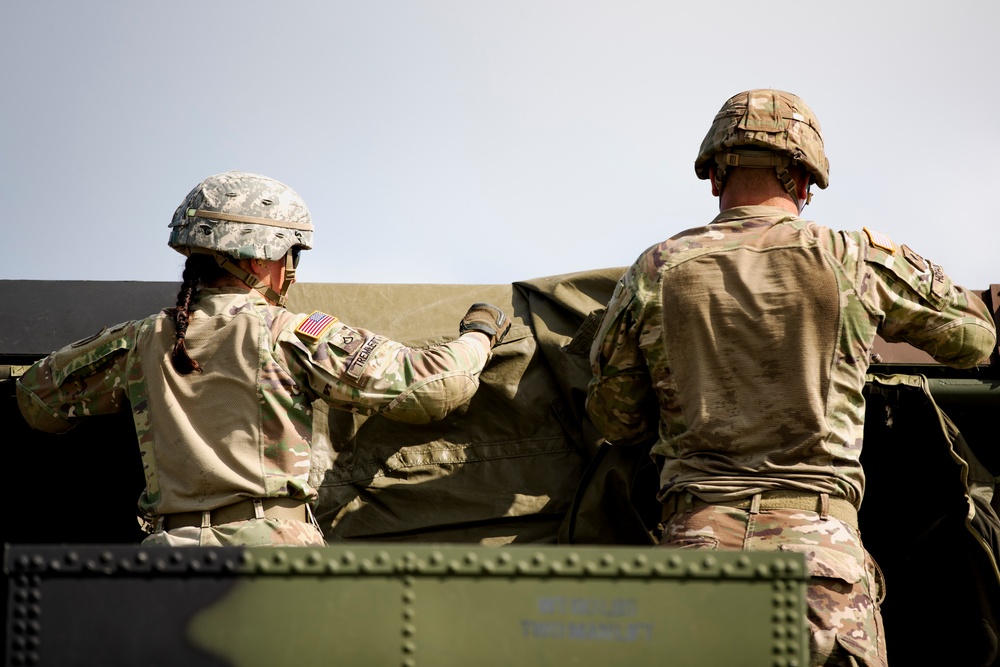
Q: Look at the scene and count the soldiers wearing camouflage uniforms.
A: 2